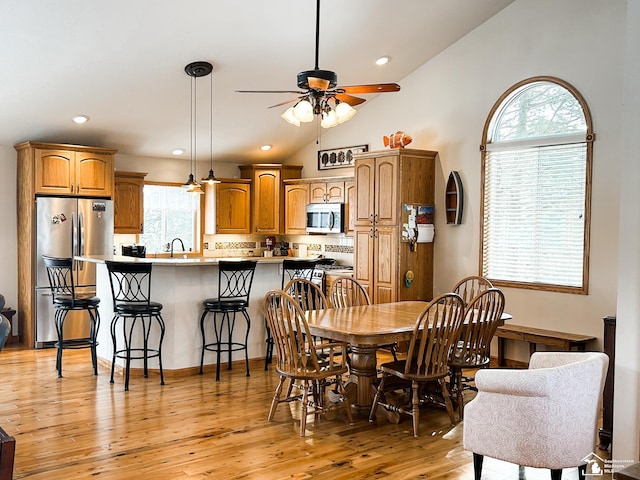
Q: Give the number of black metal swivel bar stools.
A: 4